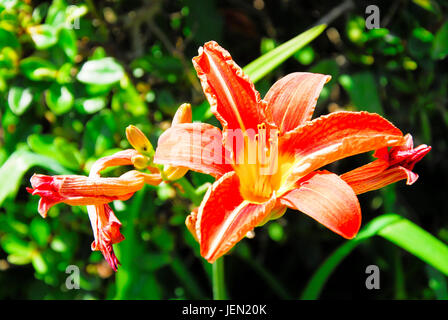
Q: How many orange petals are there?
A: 6